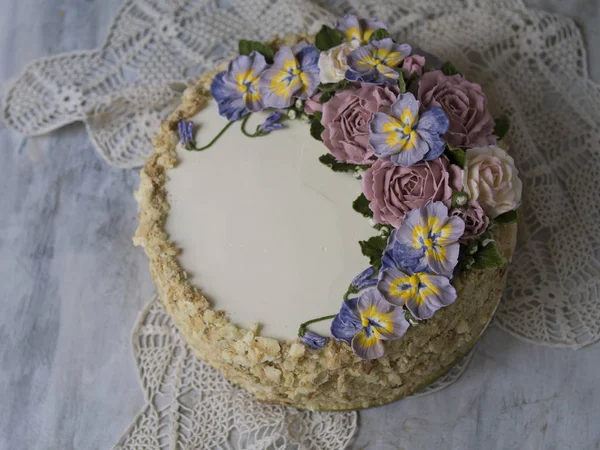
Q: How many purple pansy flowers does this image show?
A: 8